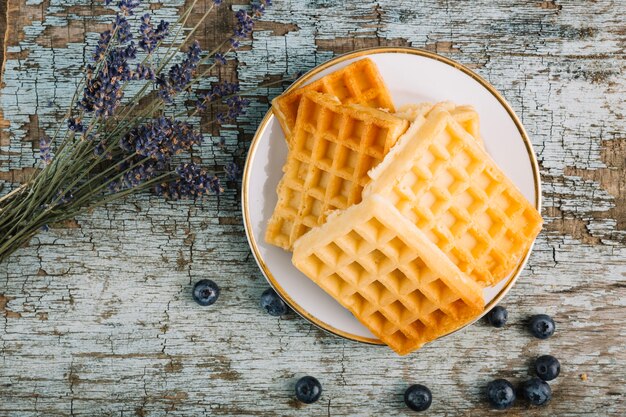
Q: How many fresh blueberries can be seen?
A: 9